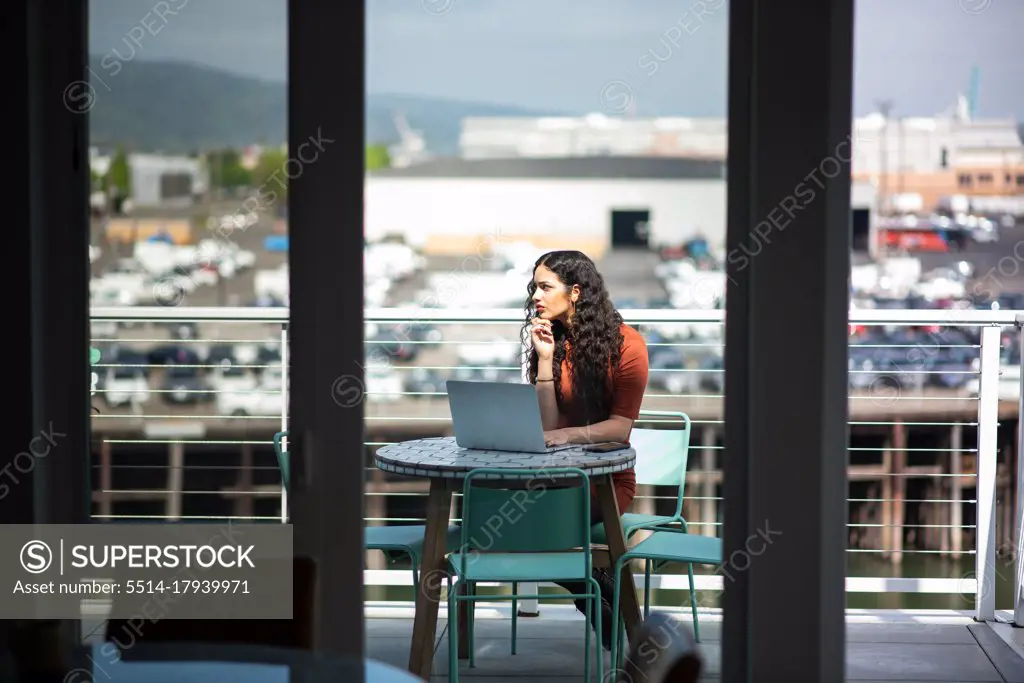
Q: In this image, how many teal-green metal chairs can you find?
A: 4